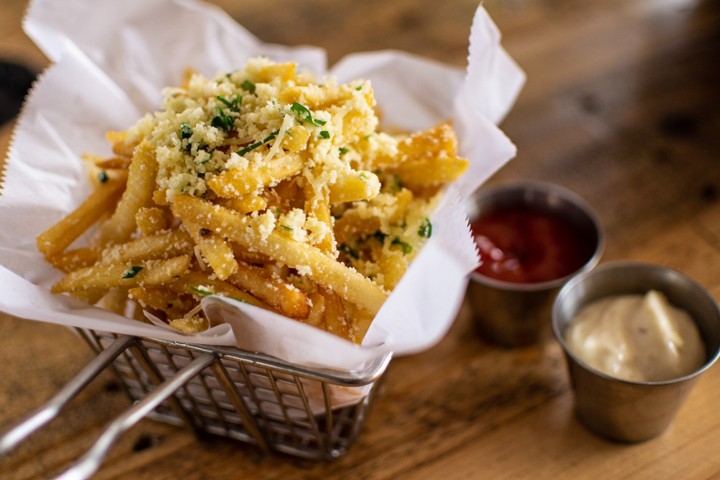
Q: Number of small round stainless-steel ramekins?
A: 2